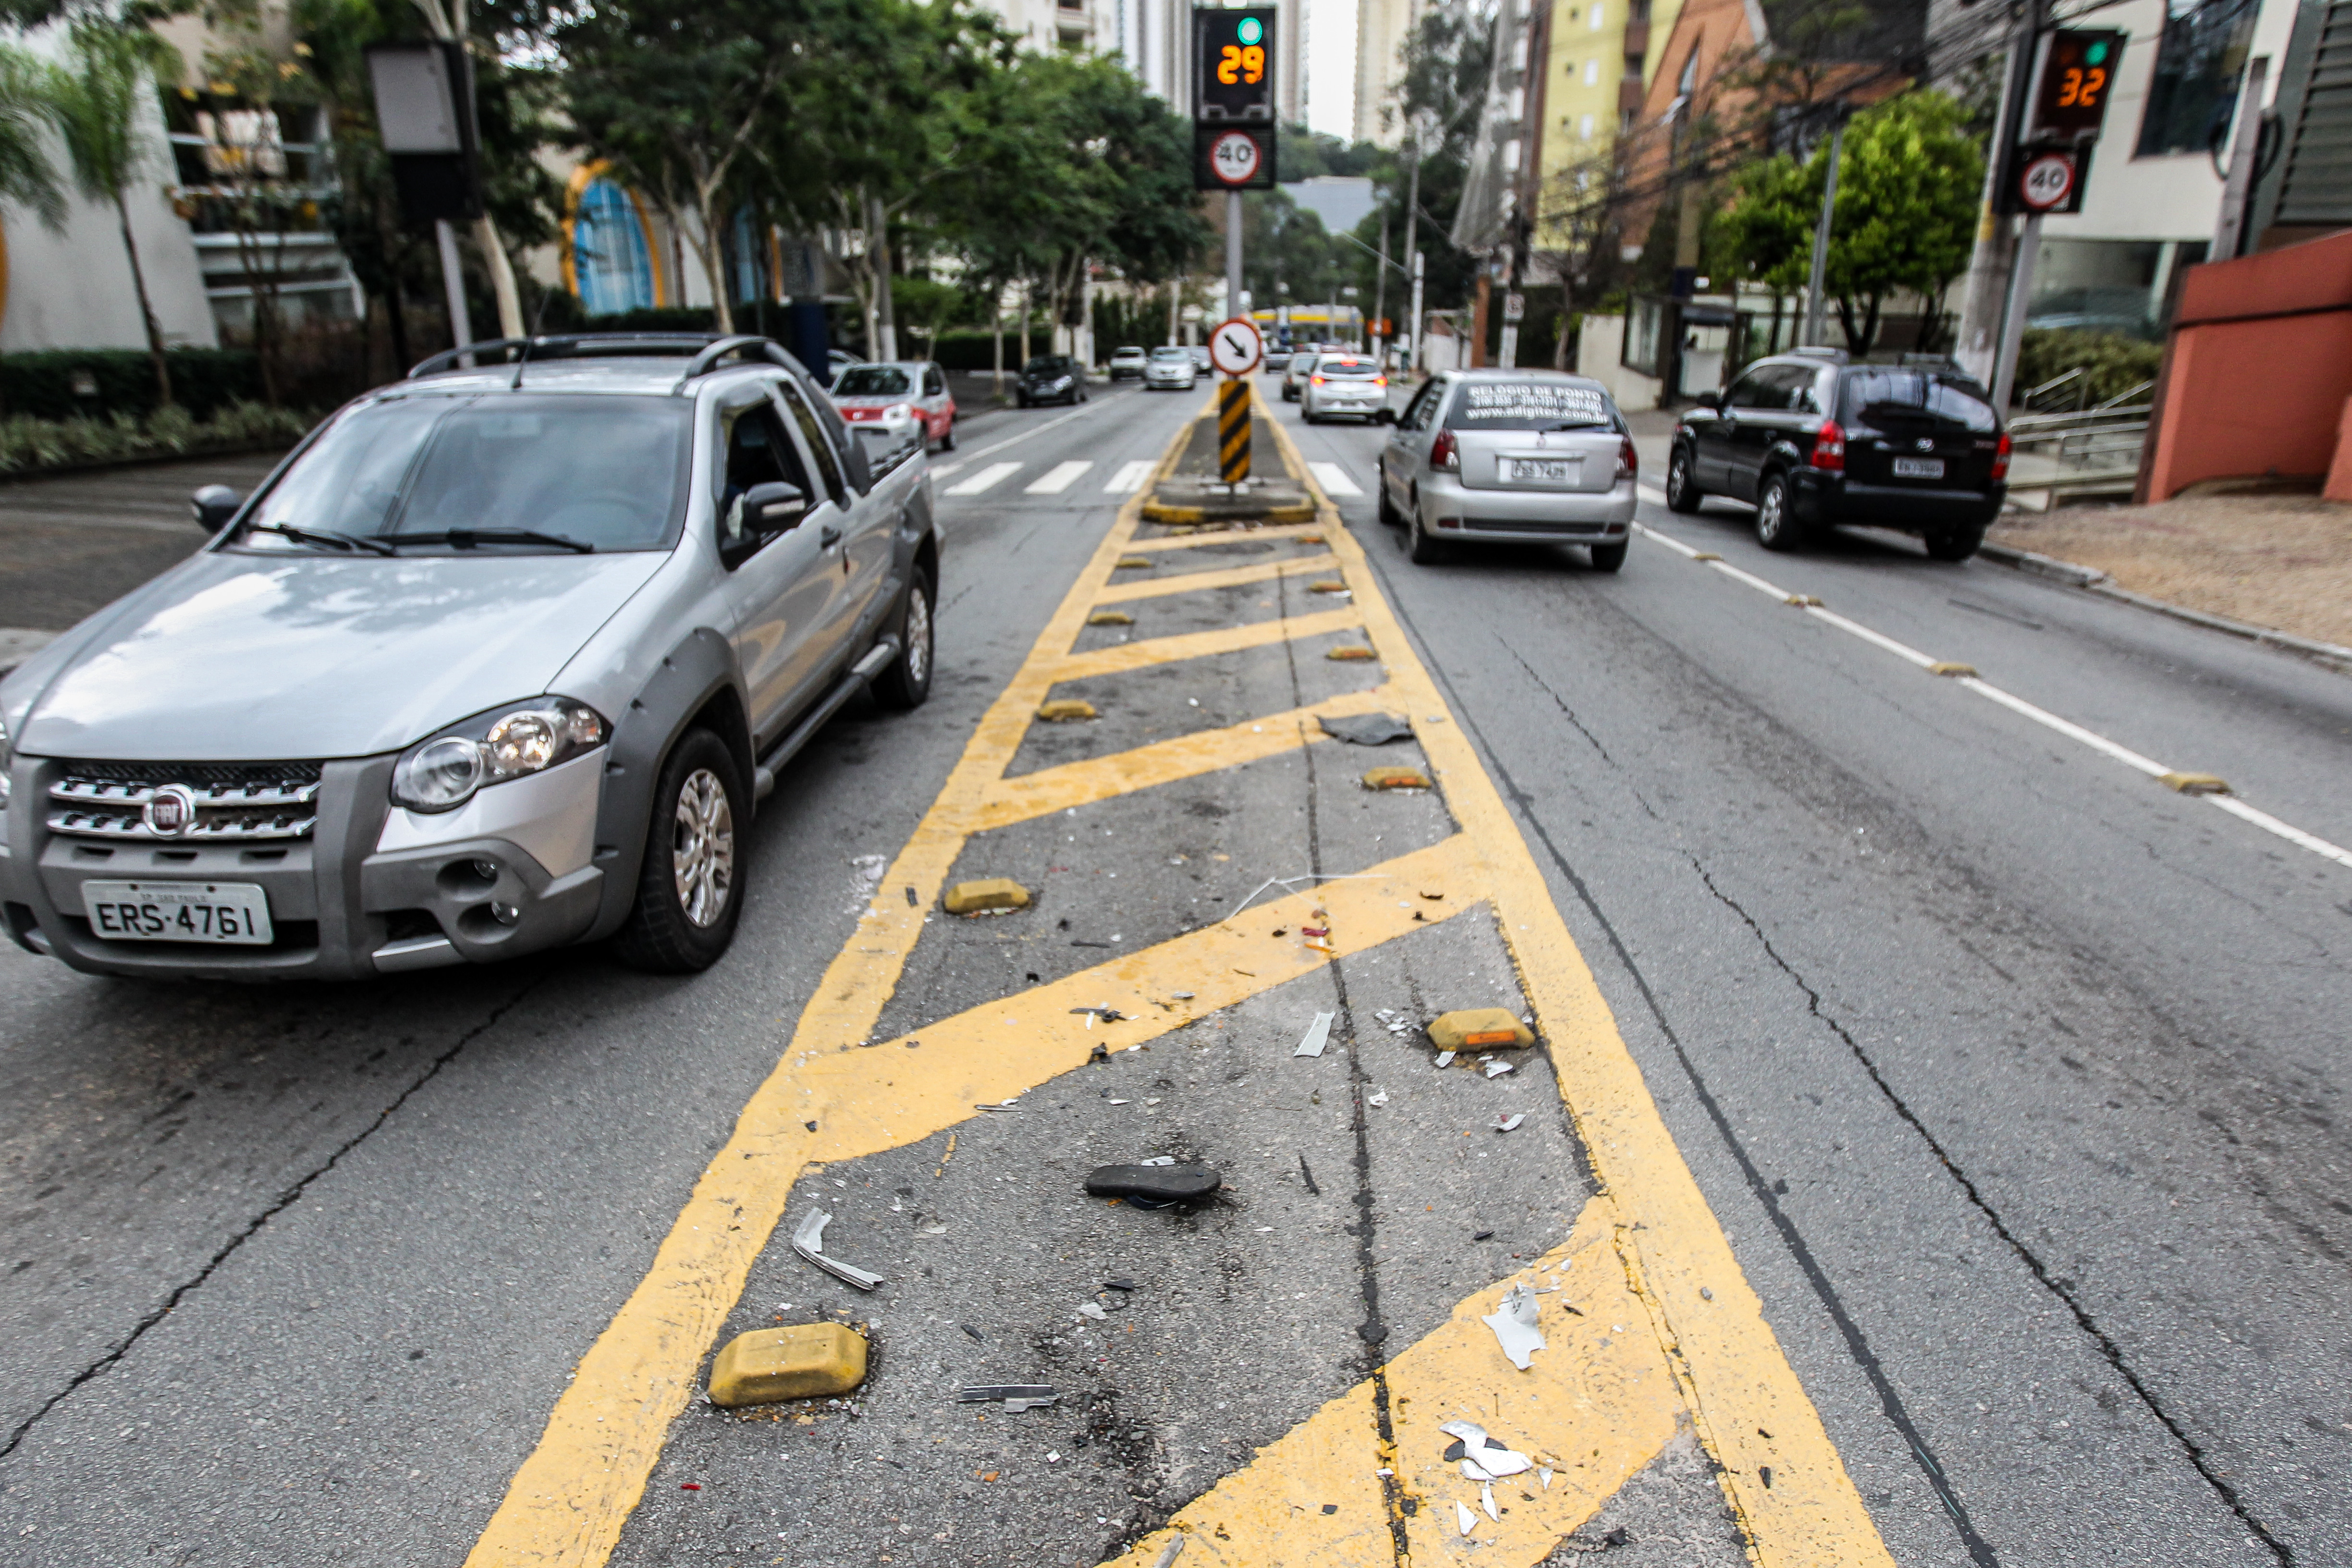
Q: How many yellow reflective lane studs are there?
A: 14